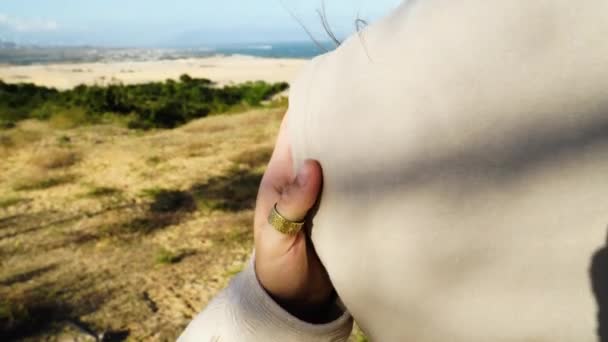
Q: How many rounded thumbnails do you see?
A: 1